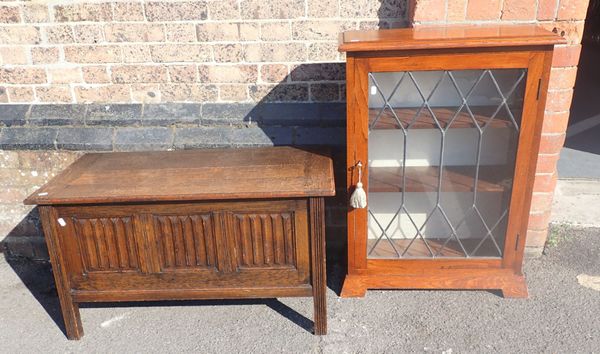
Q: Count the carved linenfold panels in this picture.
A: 3